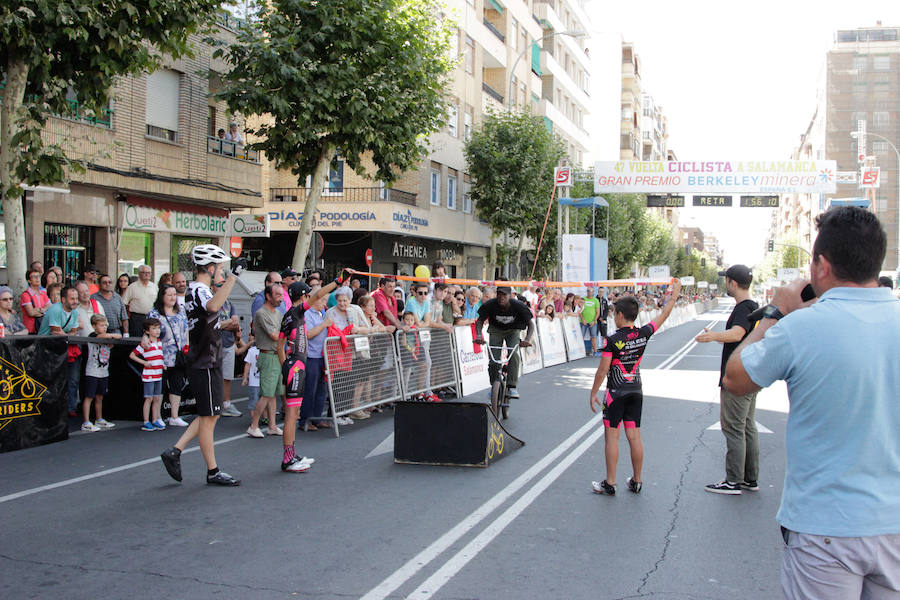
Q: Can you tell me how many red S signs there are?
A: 2